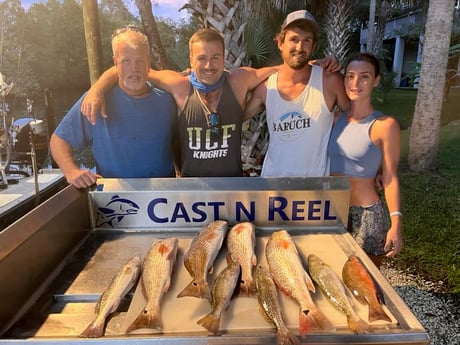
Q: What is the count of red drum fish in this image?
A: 4